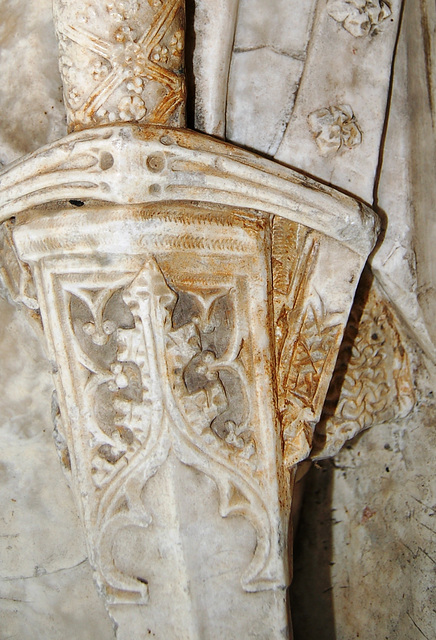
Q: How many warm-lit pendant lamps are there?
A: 0